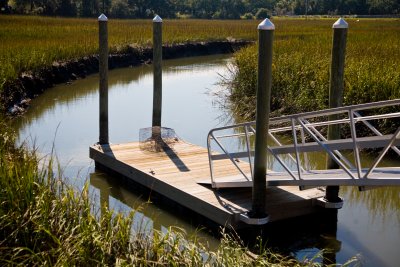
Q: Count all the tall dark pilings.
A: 4